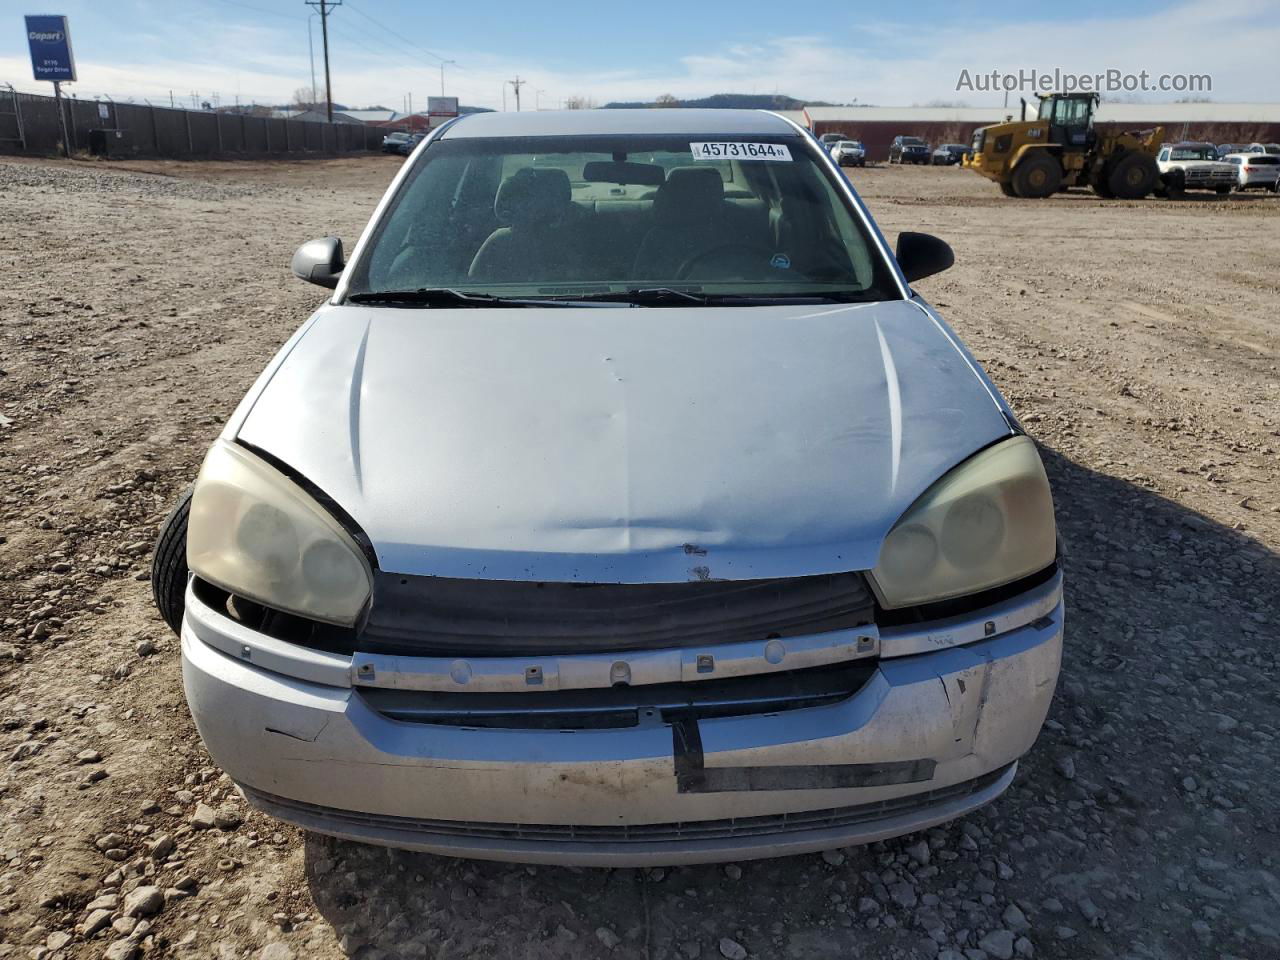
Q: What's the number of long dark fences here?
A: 1